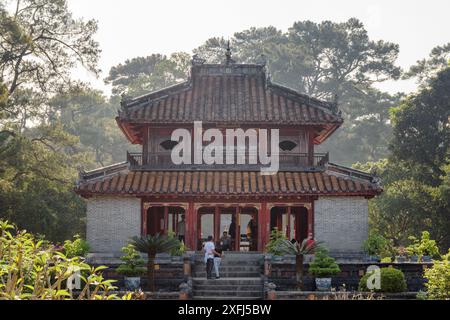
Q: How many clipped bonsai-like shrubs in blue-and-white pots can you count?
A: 2